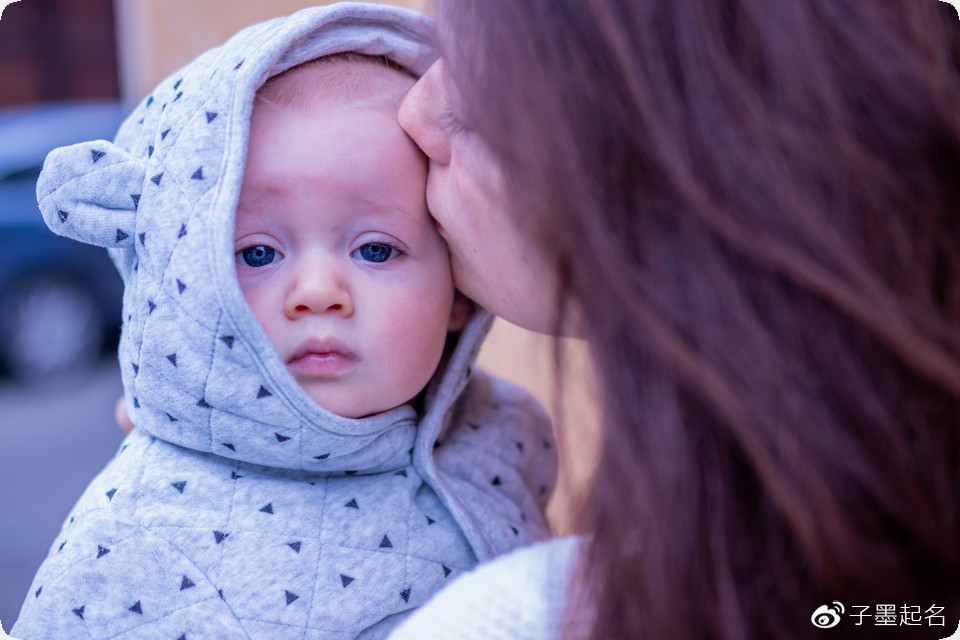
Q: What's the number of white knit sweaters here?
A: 1